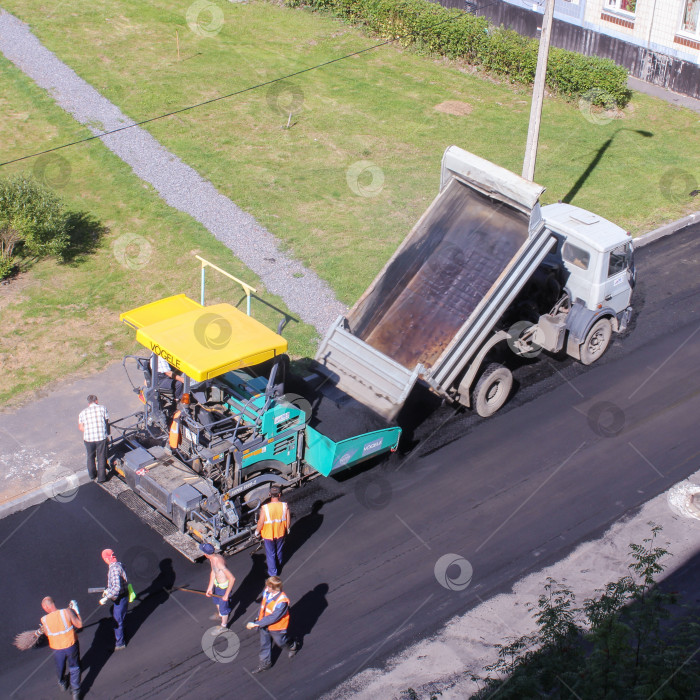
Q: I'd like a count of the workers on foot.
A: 6